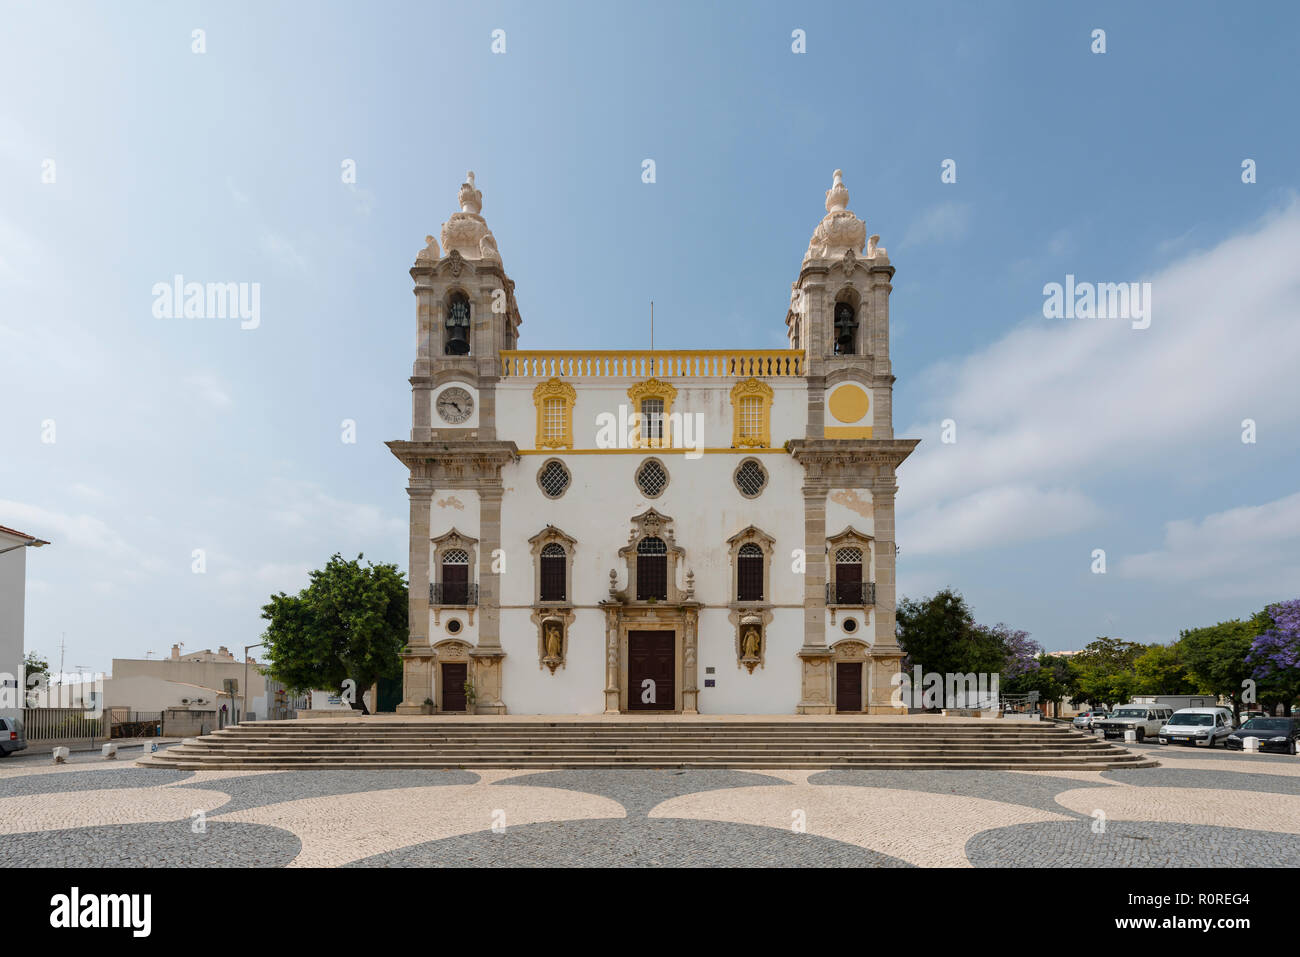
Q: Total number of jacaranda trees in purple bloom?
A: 2